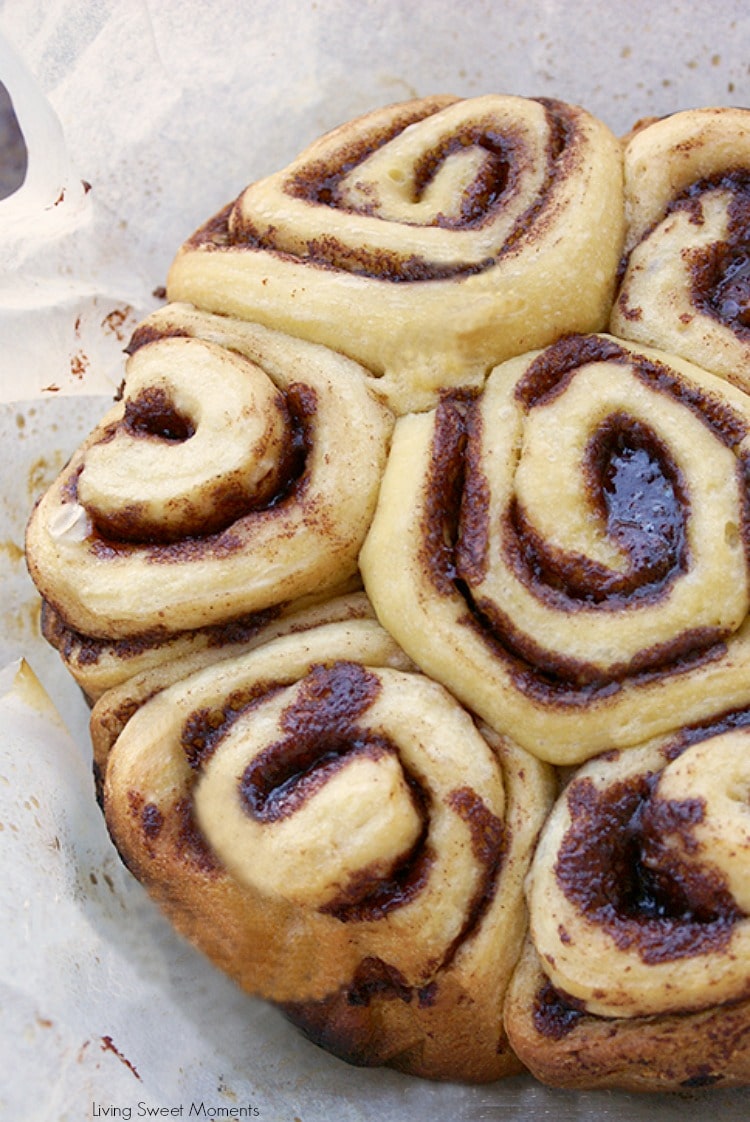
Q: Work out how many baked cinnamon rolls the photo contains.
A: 6